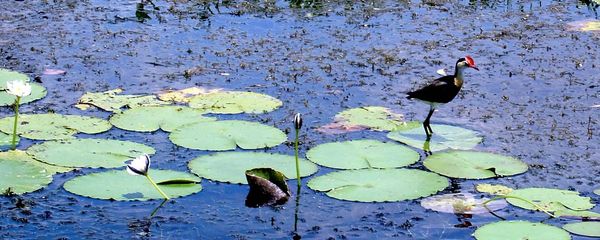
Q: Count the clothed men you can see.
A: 0